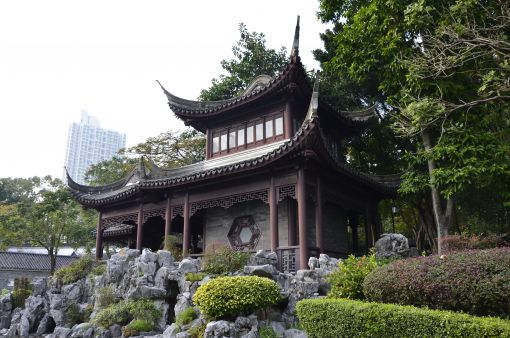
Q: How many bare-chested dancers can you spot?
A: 0